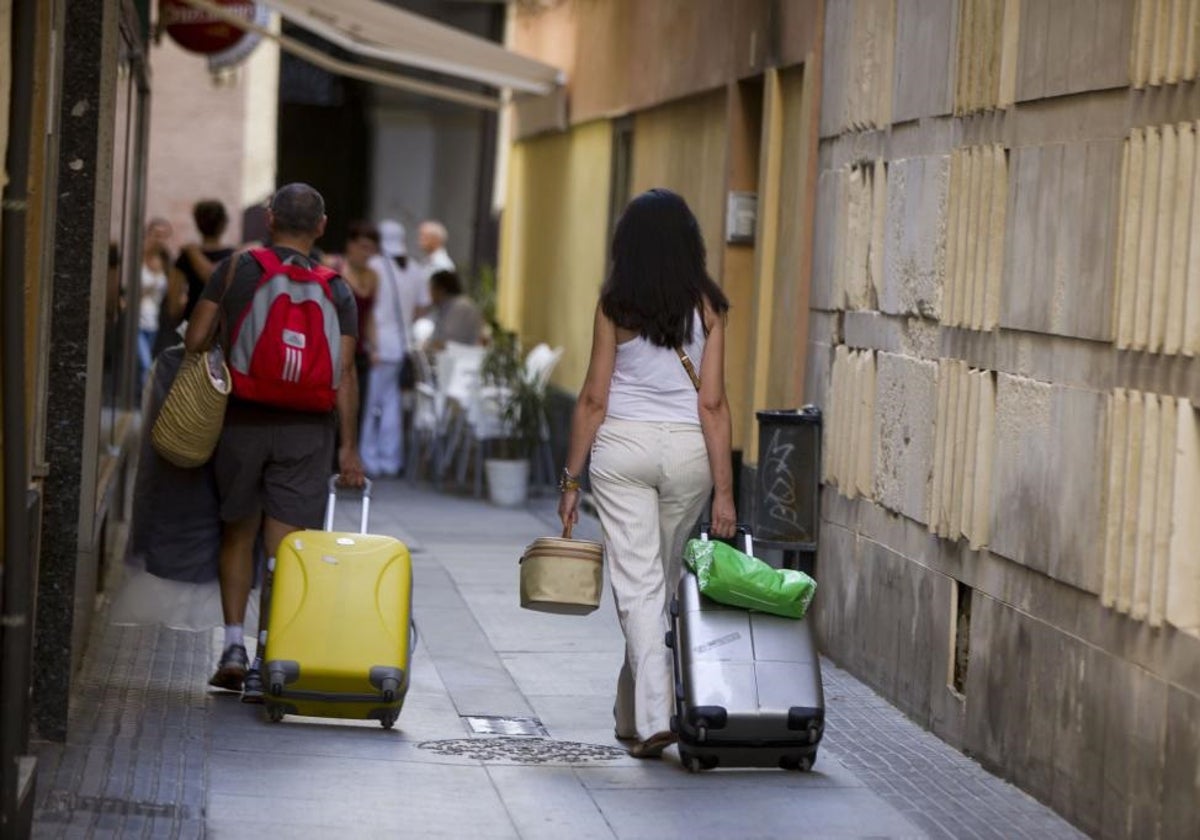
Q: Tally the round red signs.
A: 1